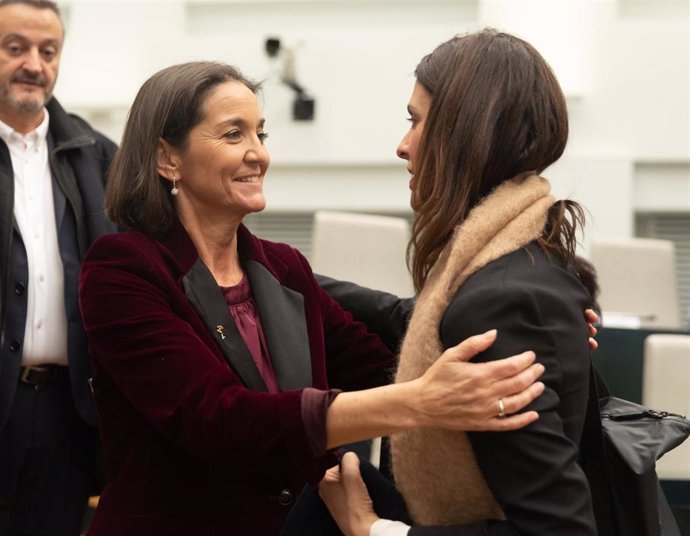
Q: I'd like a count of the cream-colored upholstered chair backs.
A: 3